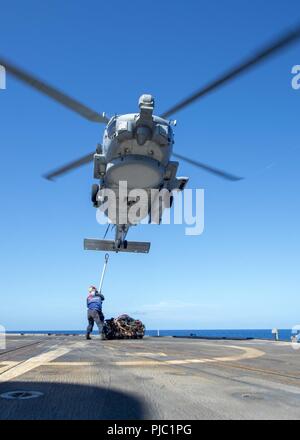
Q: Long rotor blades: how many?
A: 4